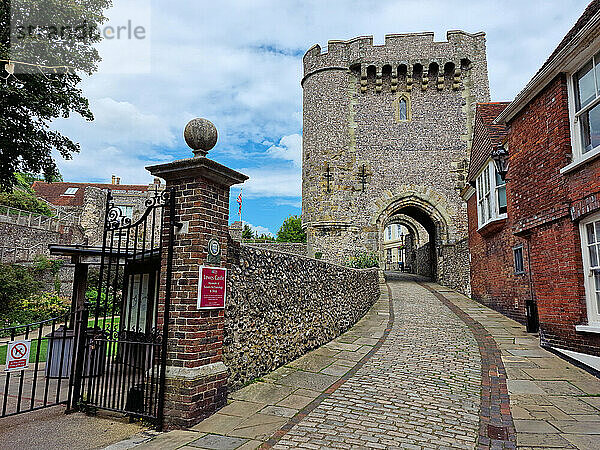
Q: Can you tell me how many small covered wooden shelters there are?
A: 1